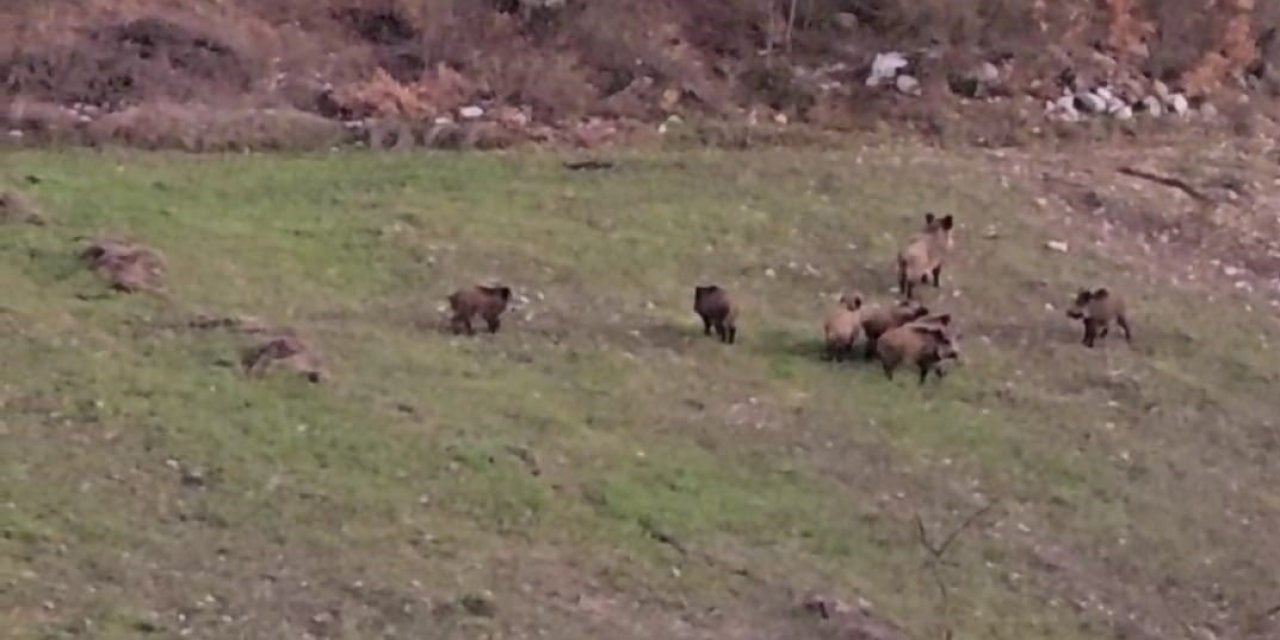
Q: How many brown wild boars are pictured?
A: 8